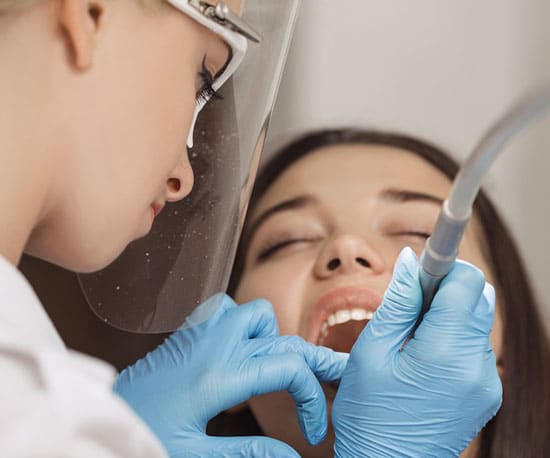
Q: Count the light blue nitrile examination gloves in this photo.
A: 2